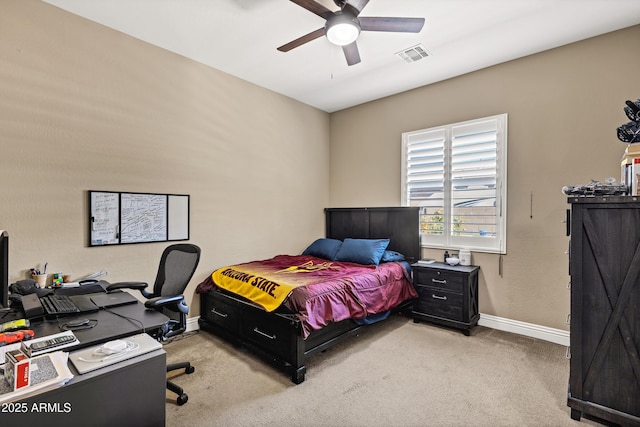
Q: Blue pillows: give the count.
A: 3